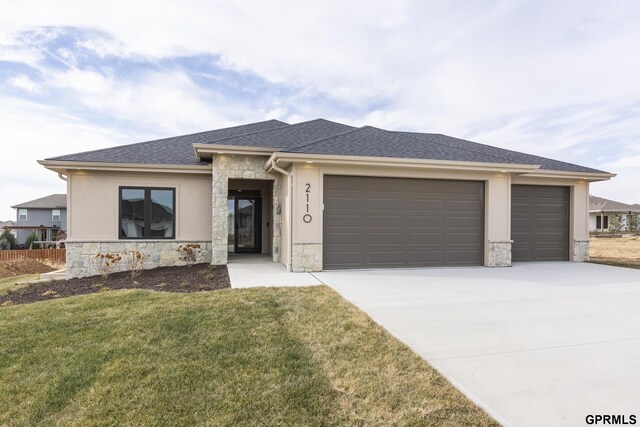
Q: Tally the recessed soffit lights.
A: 5